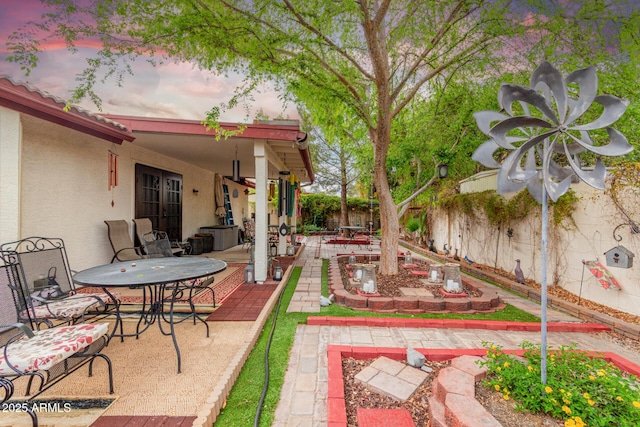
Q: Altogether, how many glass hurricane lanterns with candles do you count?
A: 4